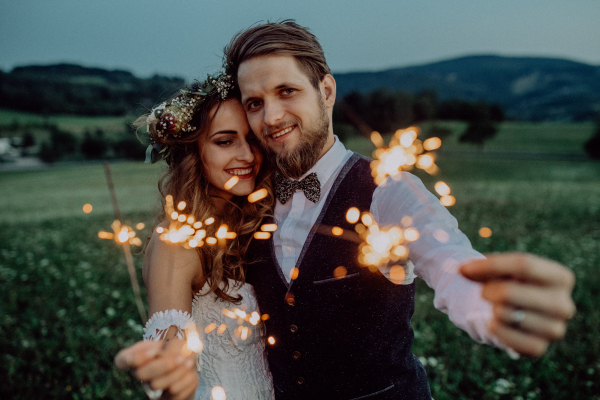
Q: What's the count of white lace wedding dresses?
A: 1